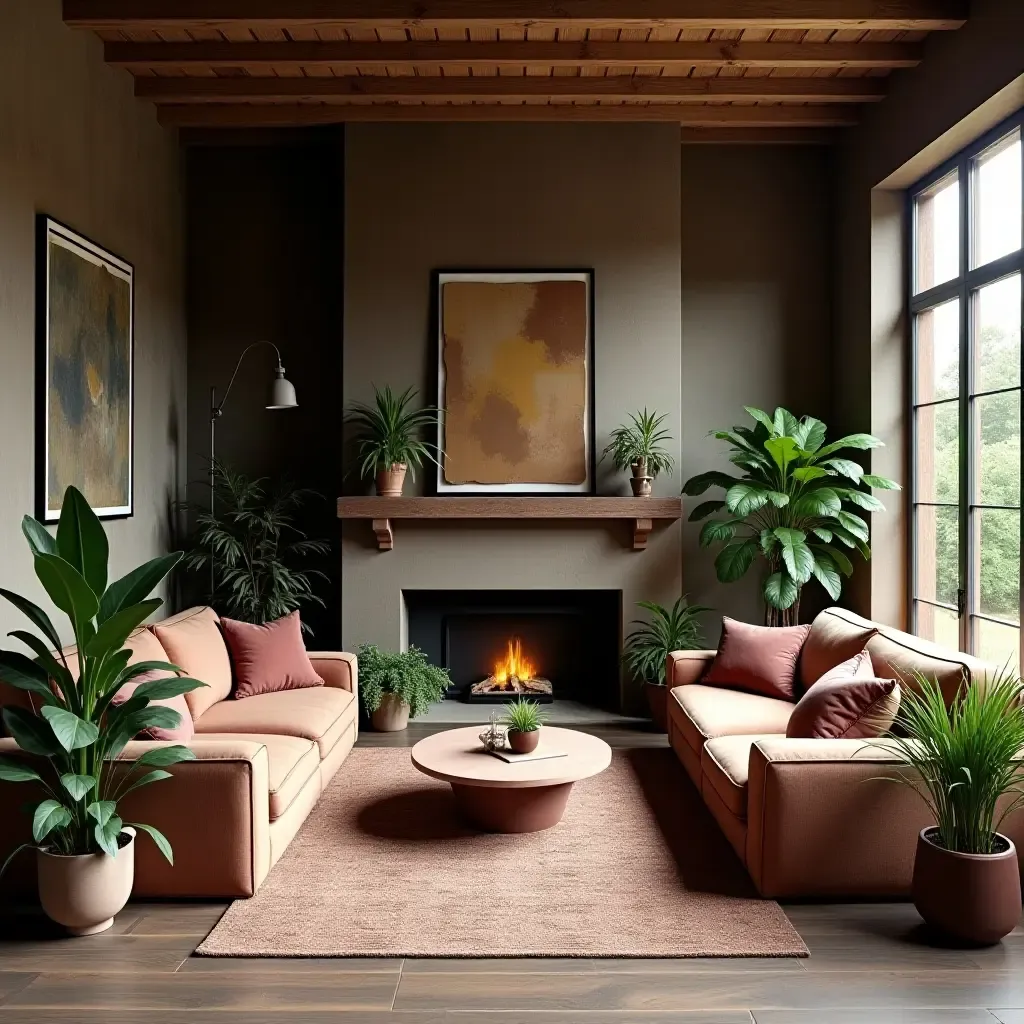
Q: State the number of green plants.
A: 9